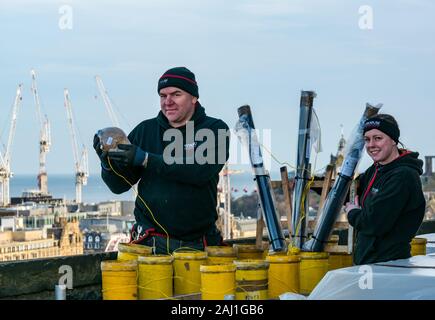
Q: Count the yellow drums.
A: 12